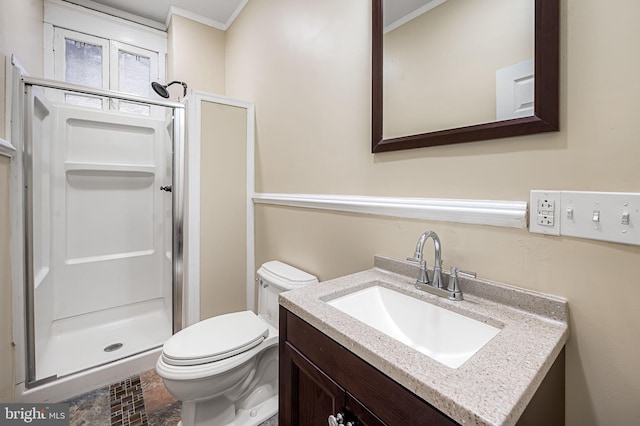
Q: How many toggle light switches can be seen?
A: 3